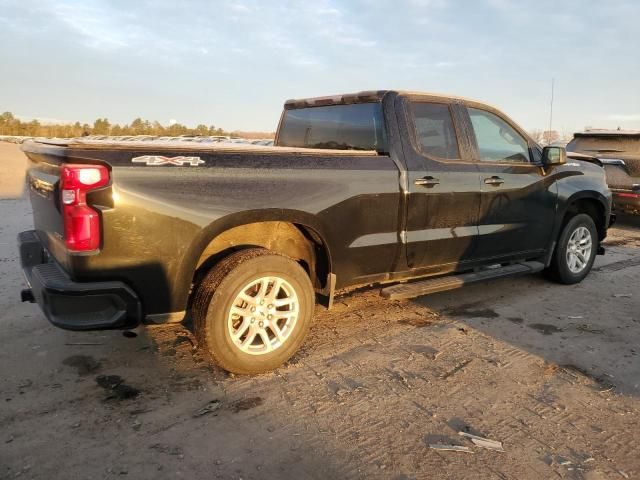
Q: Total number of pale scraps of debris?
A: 2